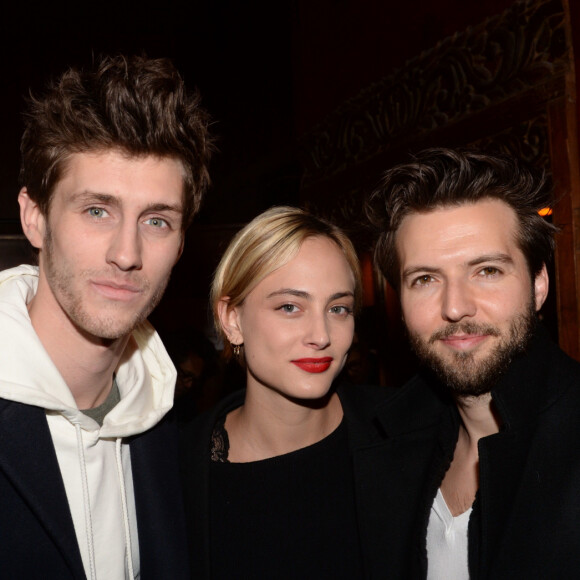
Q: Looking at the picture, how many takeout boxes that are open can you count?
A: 0